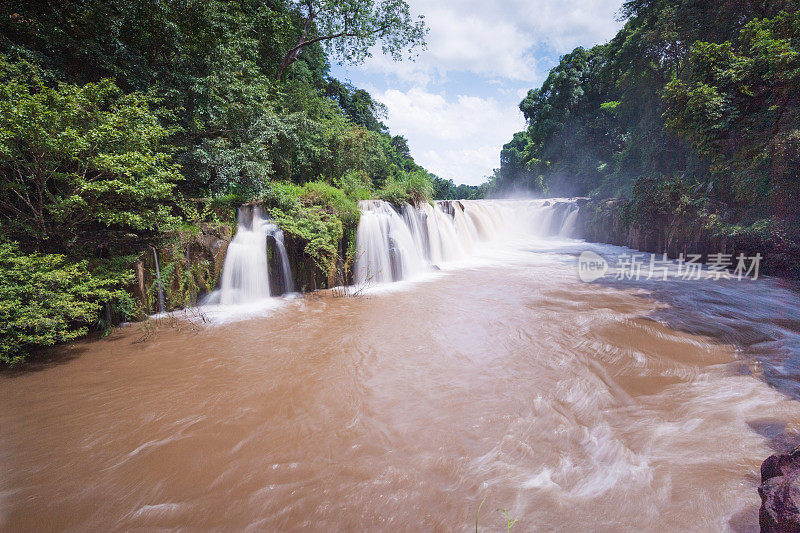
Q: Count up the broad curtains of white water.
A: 2